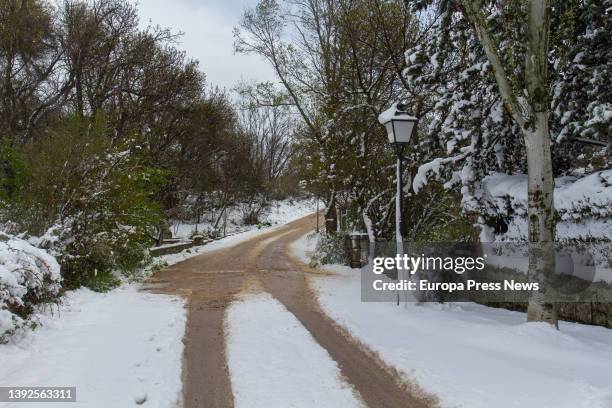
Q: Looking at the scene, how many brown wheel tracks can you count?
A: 2